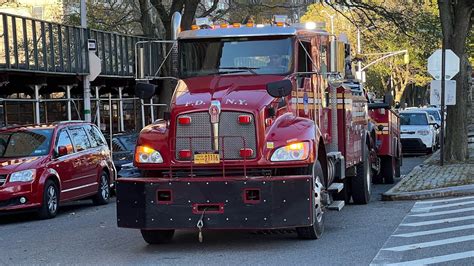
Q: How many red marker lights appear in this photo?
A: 4